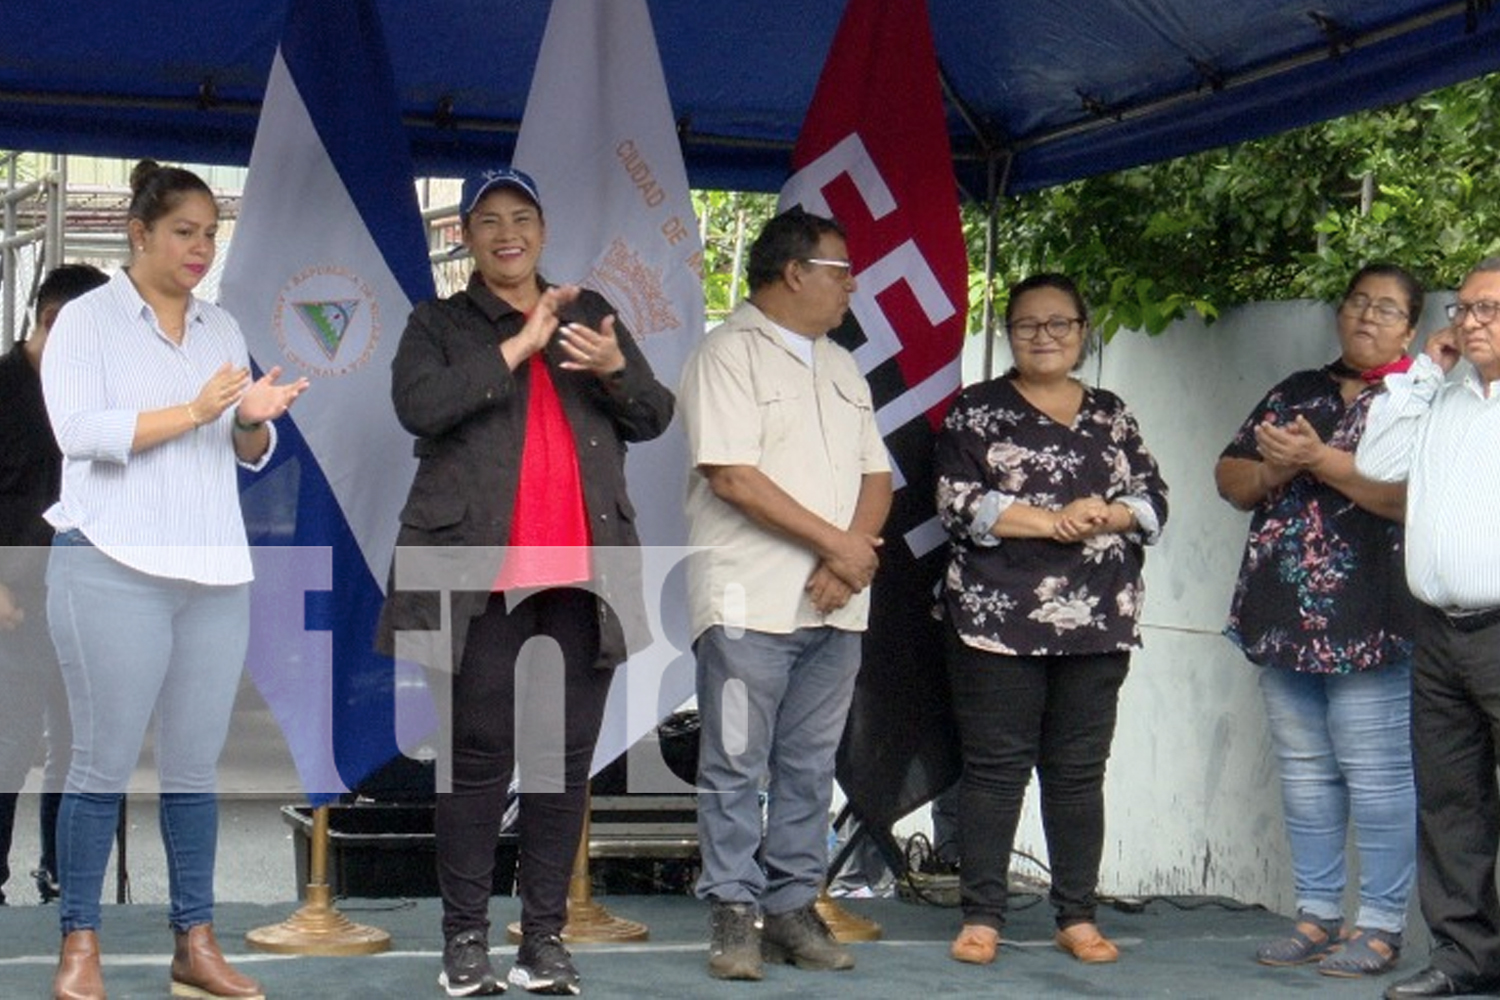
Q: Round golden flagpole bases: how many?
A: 3